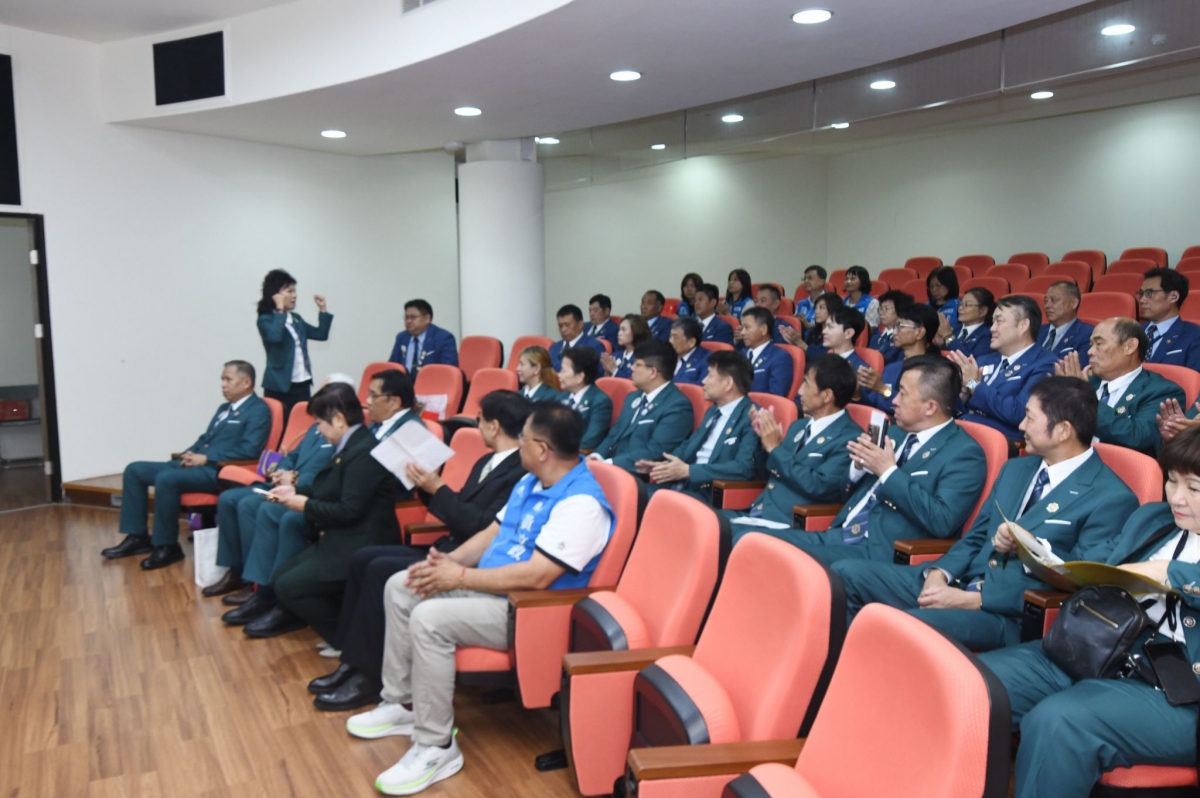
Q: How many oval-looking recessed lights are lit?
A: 11